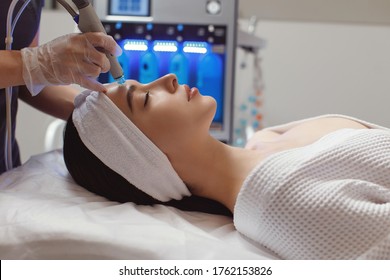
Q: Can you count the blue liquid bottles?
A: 4